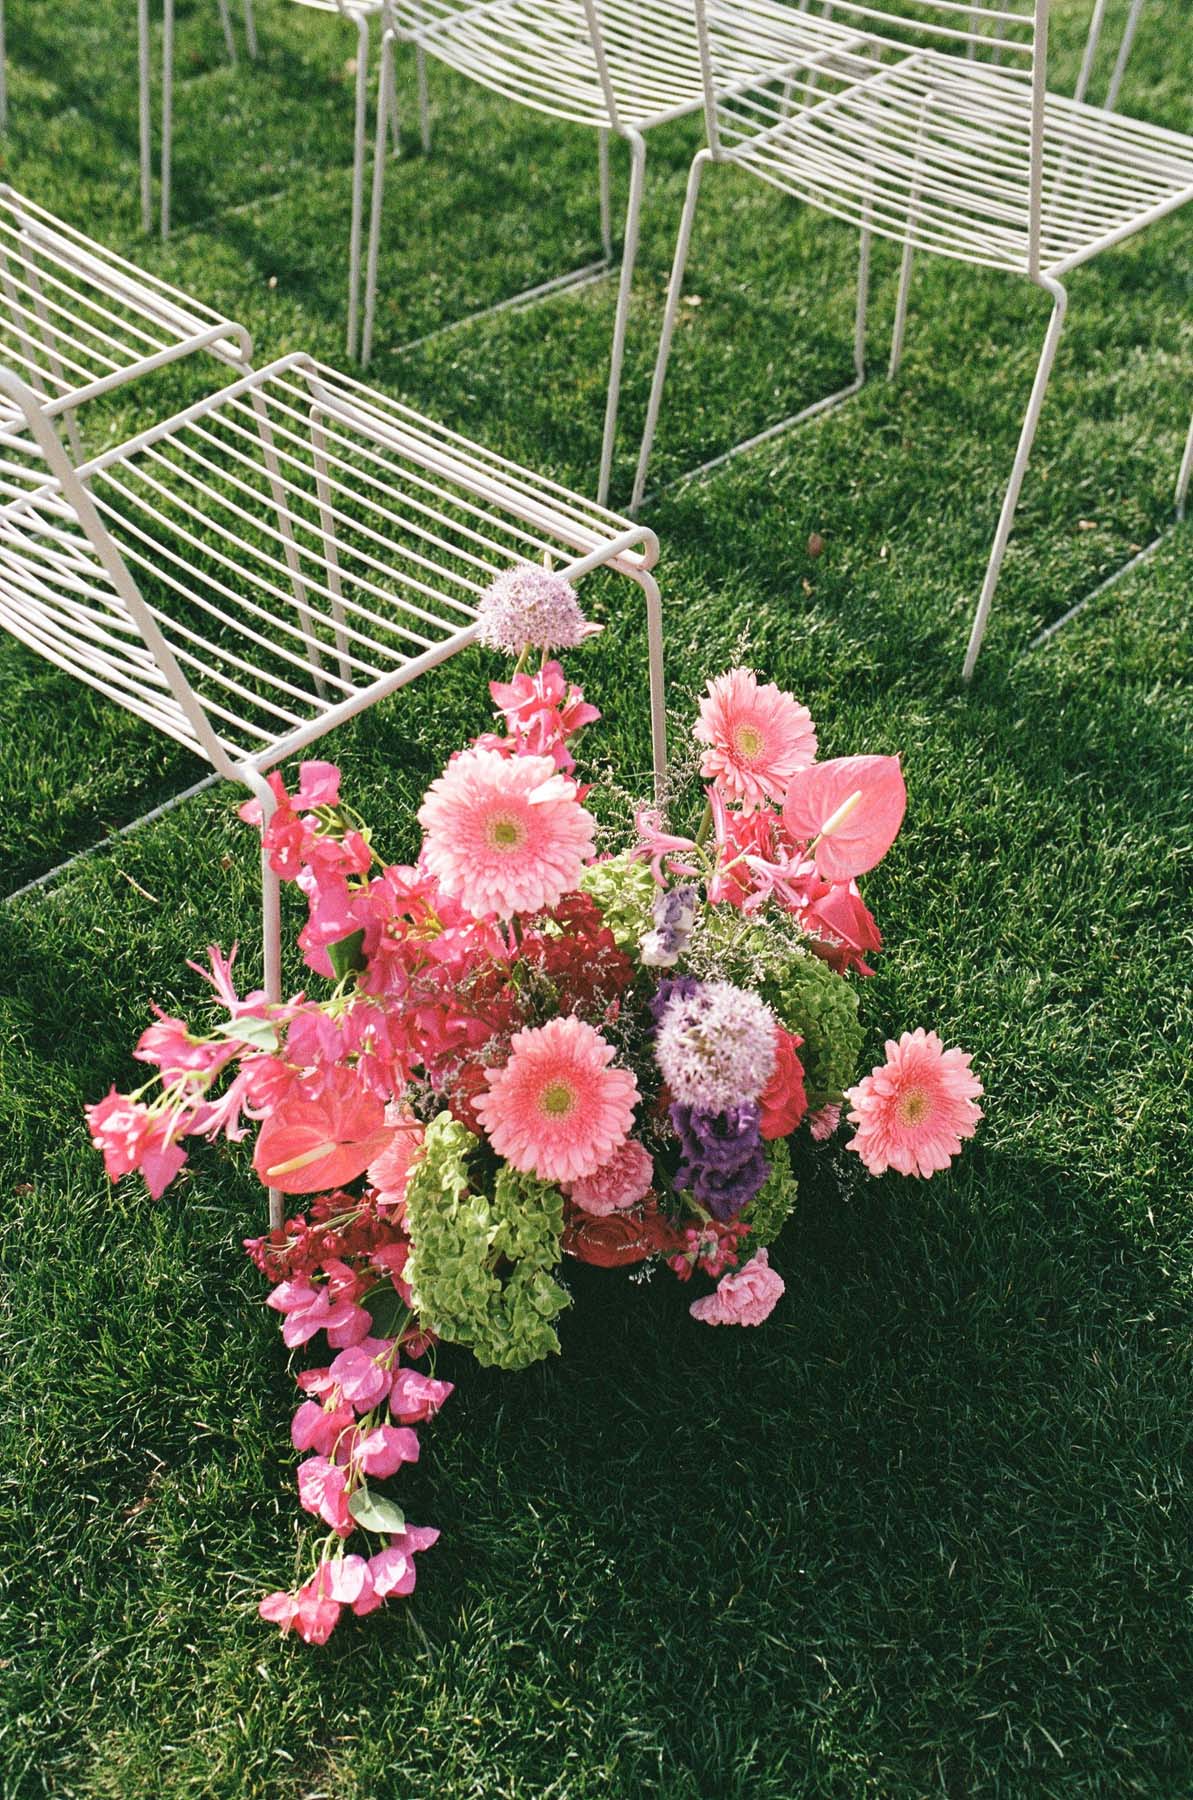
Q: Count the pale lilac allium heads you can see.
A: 2